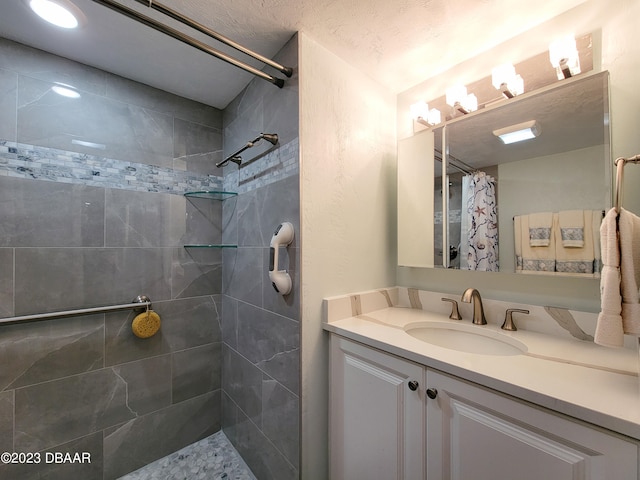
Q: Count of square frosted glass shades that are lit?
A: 4